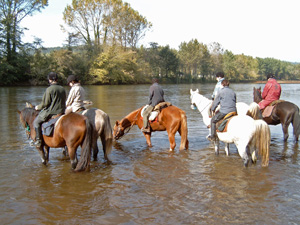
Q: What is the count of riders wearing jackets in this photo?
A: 6